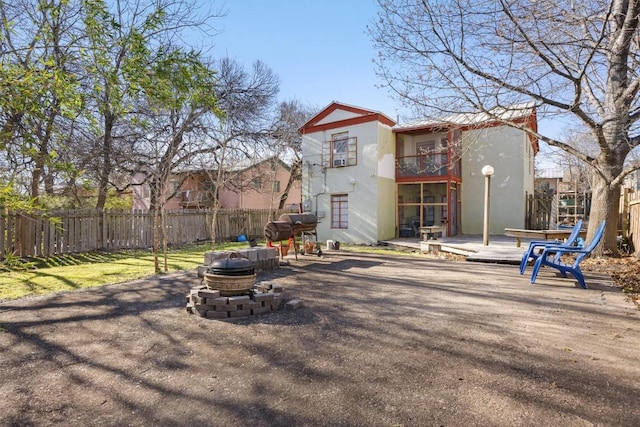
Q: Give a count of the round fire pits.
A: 1